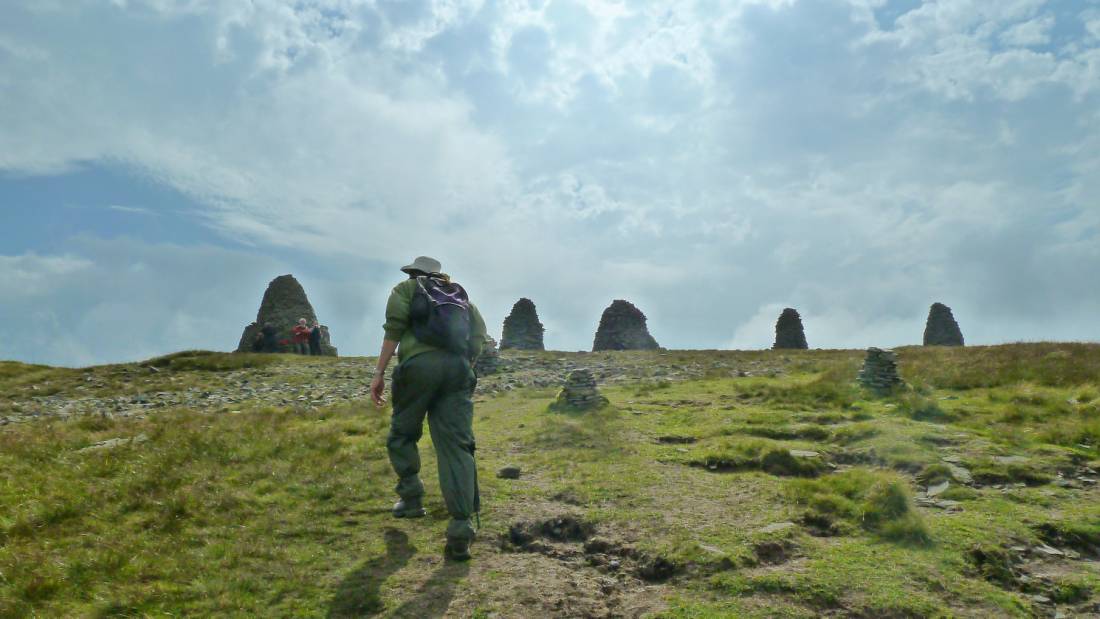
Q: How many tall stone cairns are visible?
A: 5